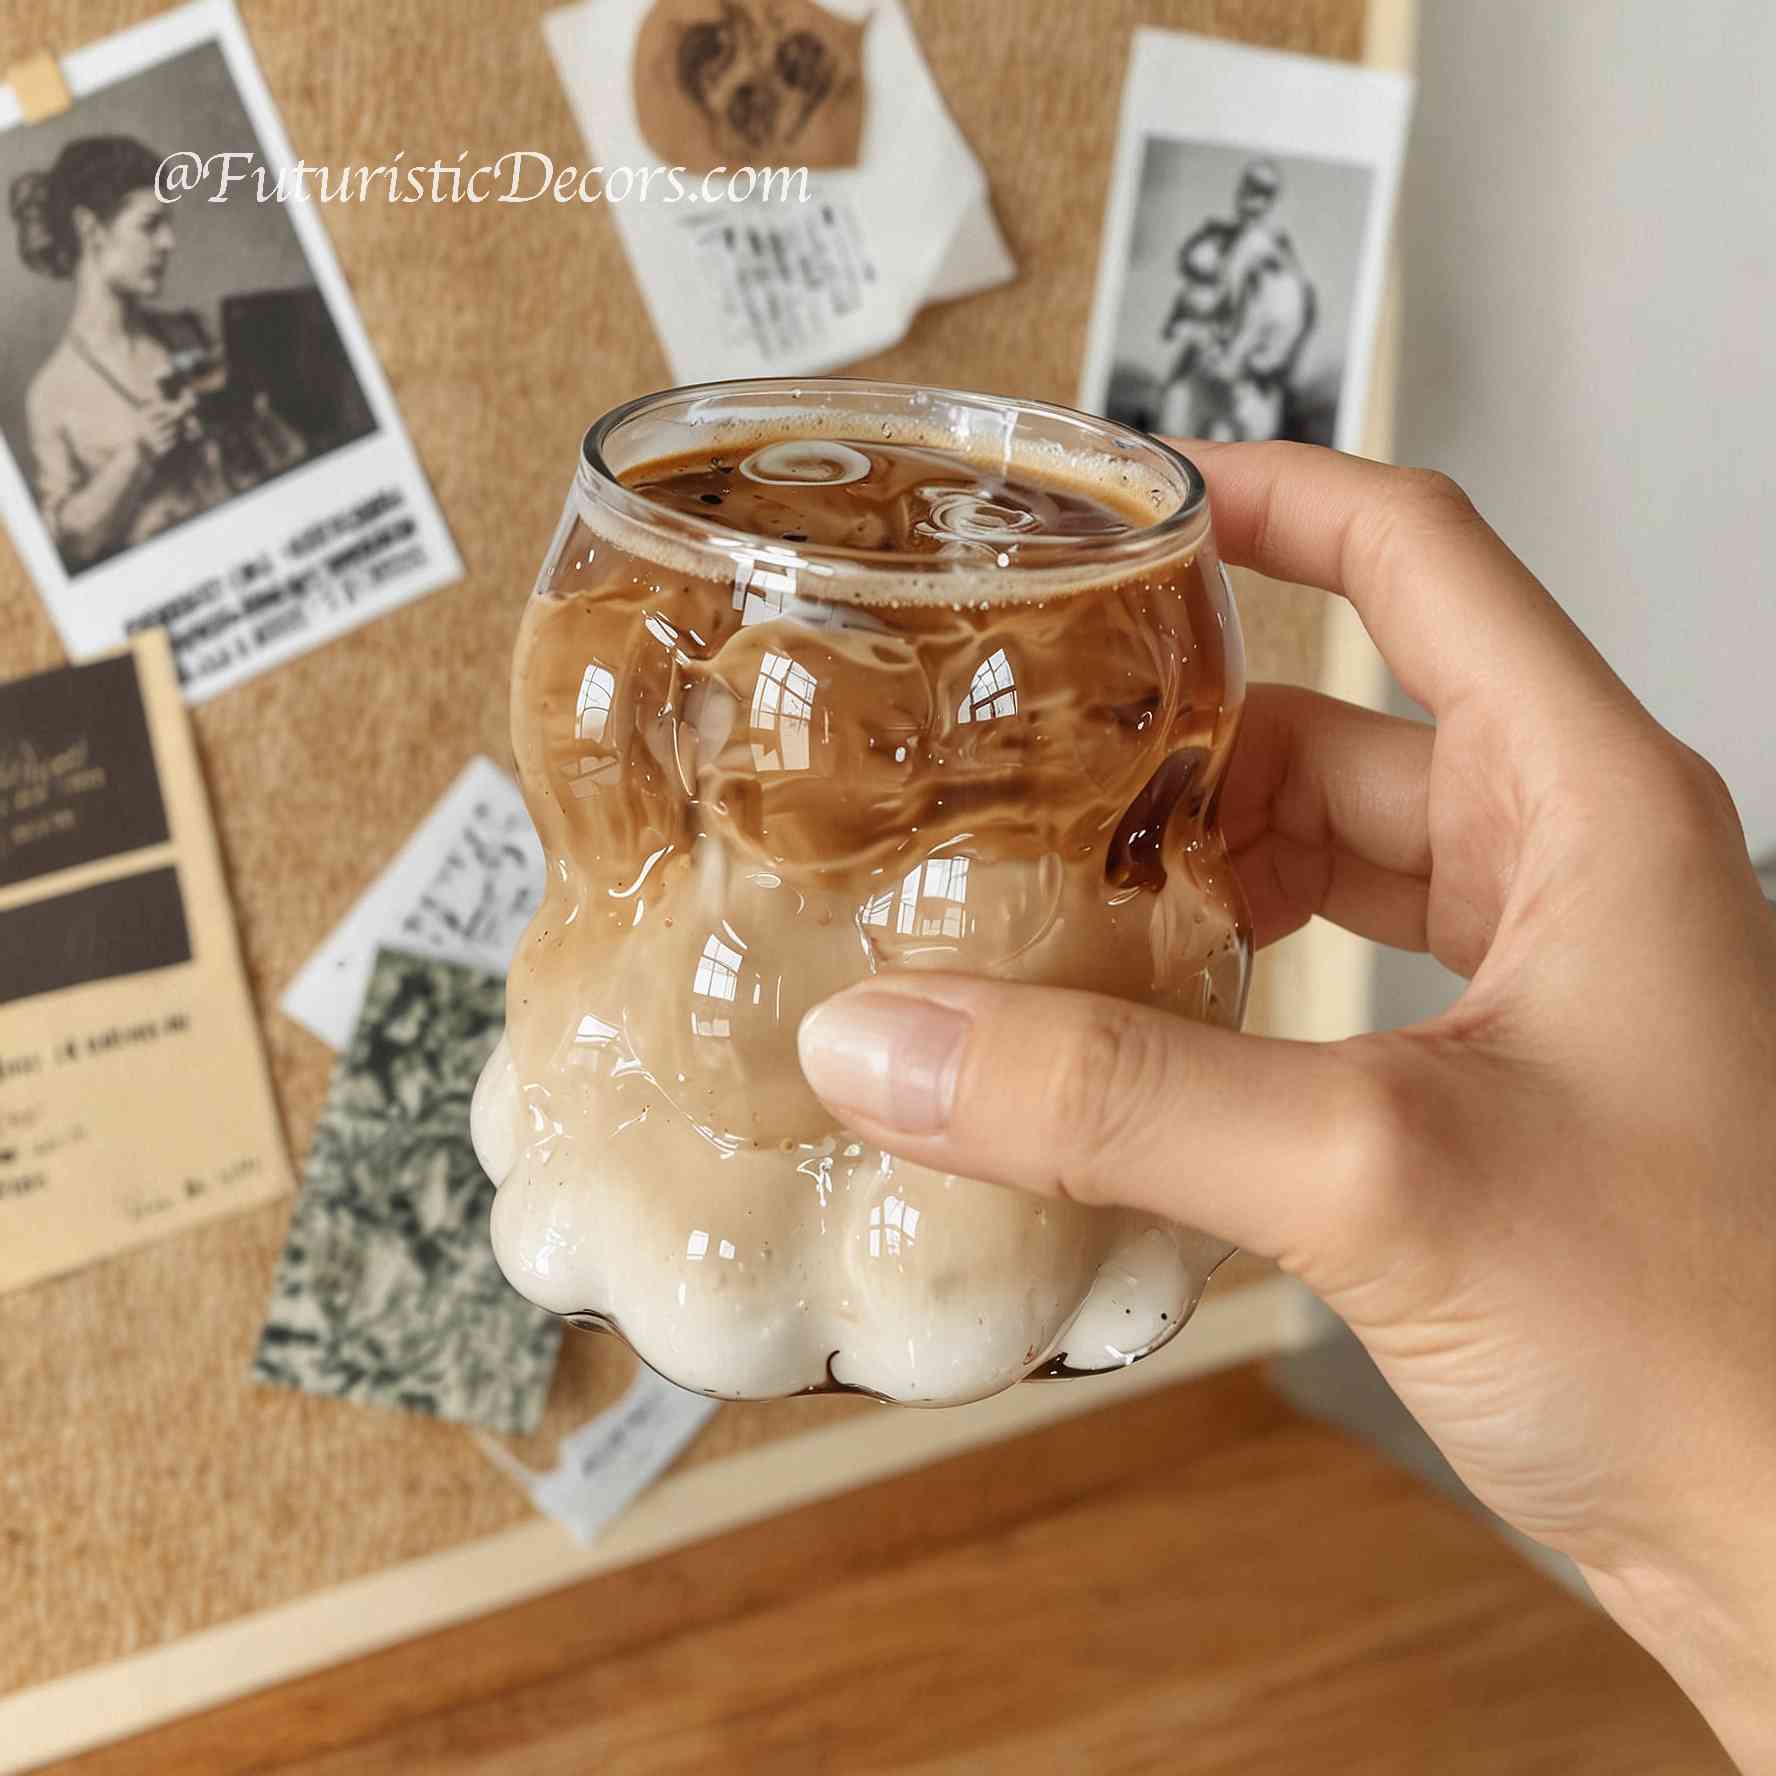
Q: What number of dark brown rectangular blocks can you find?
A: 2